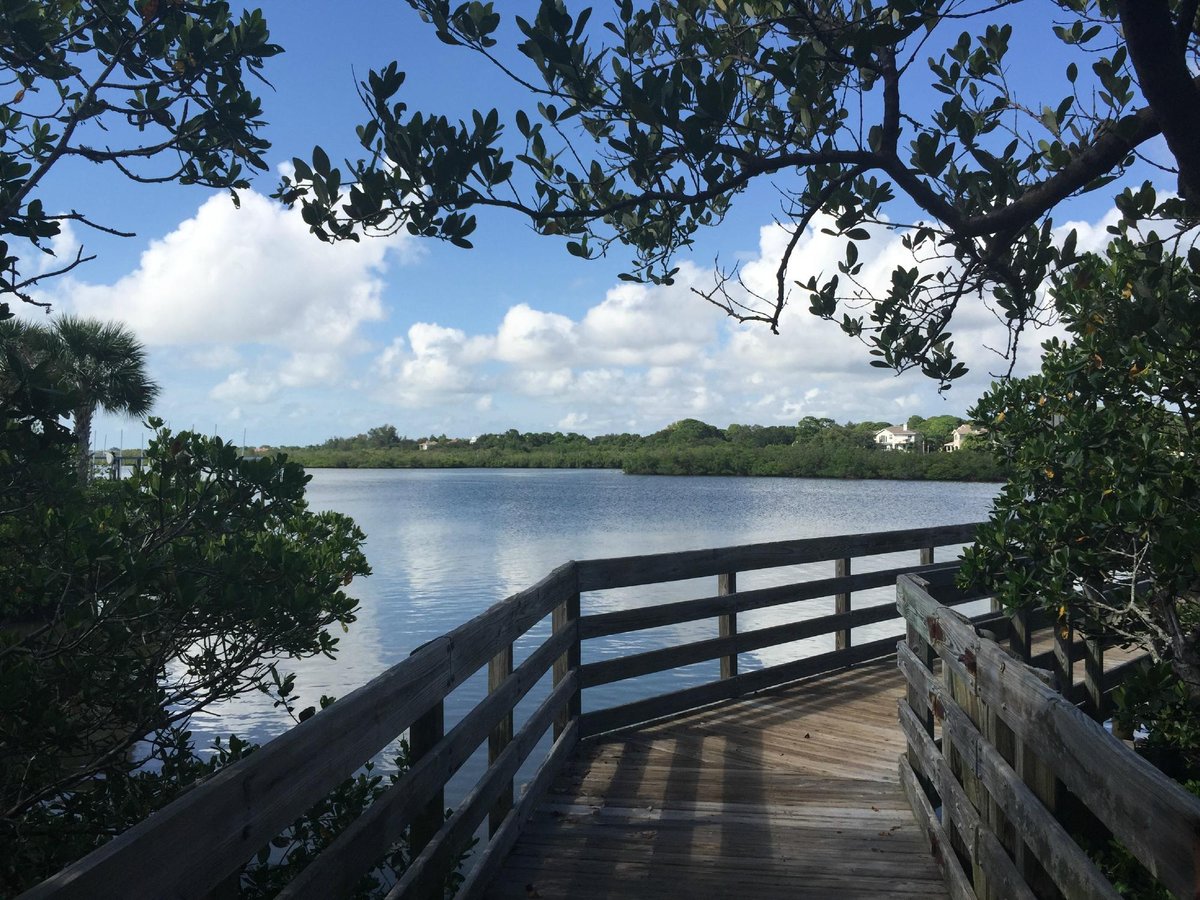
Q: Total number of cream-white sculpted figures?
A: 0